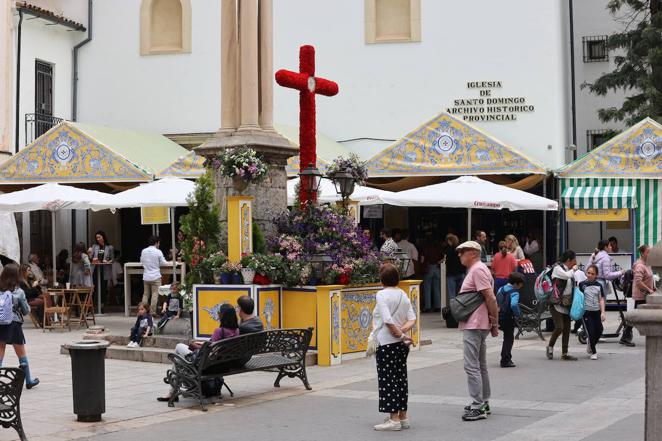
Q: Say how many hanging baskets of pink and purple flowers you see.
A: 2